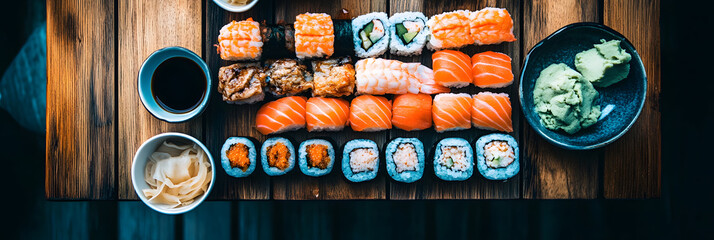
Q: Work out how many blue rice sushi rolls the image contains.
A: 7